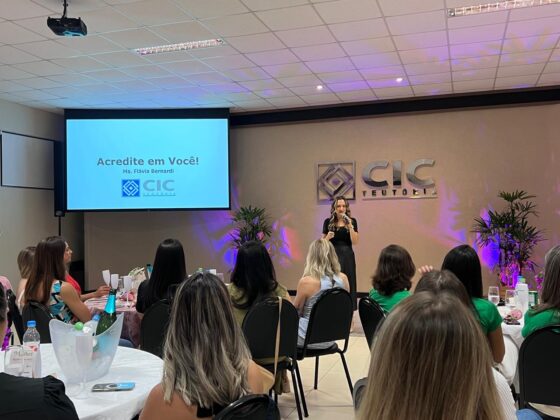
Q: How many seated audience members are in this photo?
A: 13